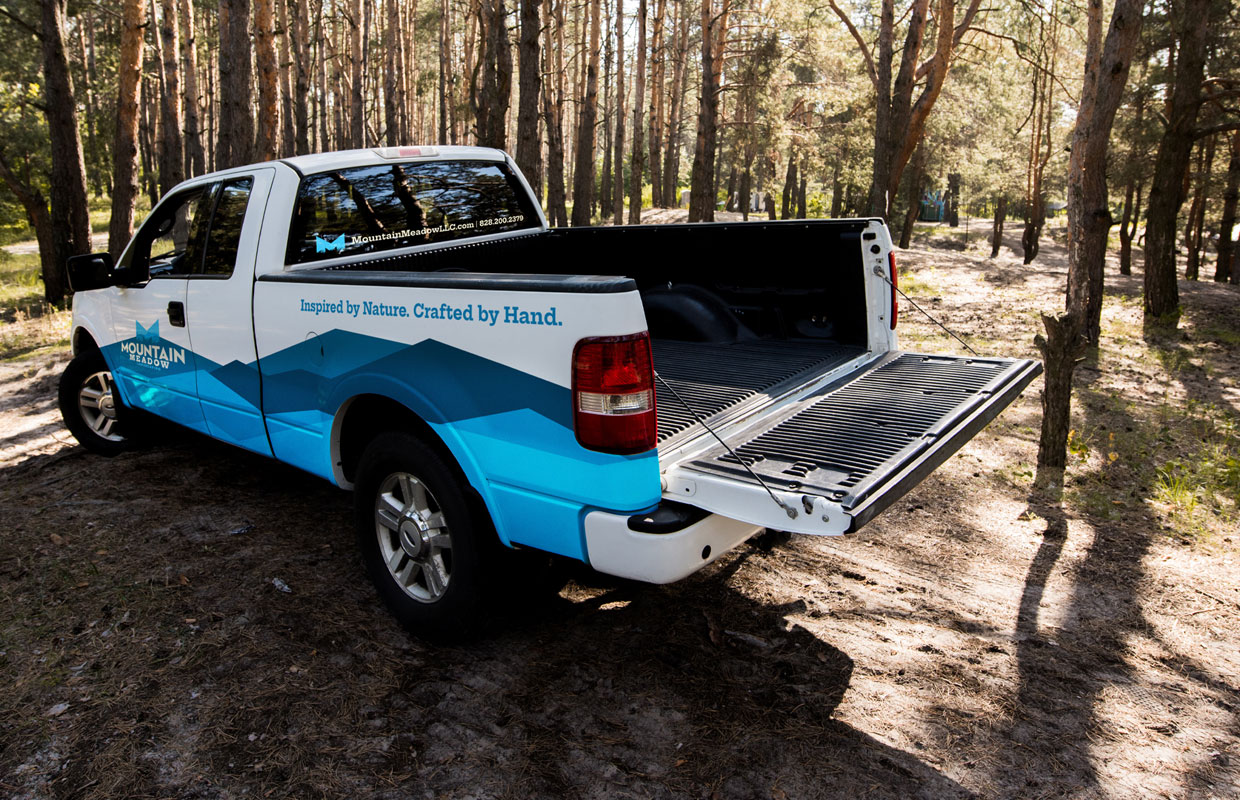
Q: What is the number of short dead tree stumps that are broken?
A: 1